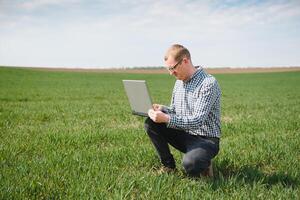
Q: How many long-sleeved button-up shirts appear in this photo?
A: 1